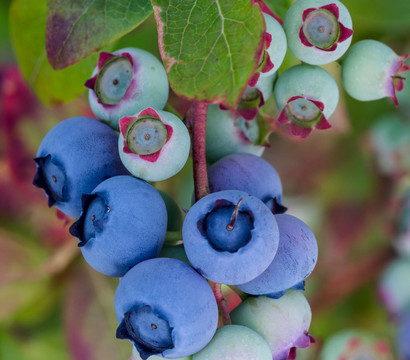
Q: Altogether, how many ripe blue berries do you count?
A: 6